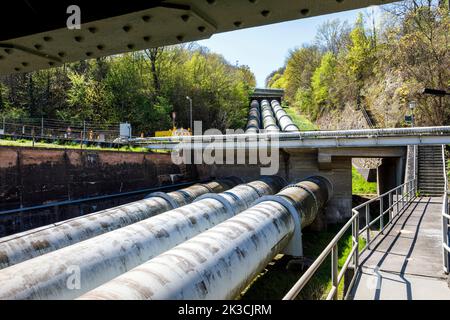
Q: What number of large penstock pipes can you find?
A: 3